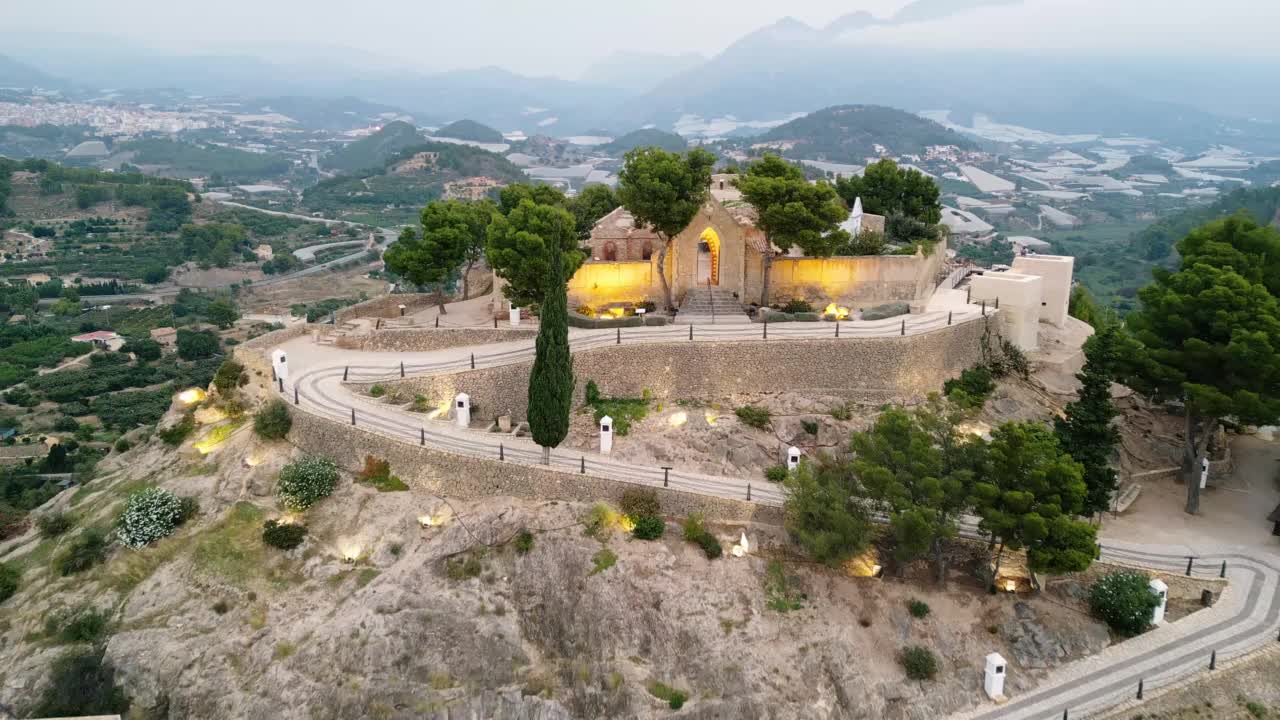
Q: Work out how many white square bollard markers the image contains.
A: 8